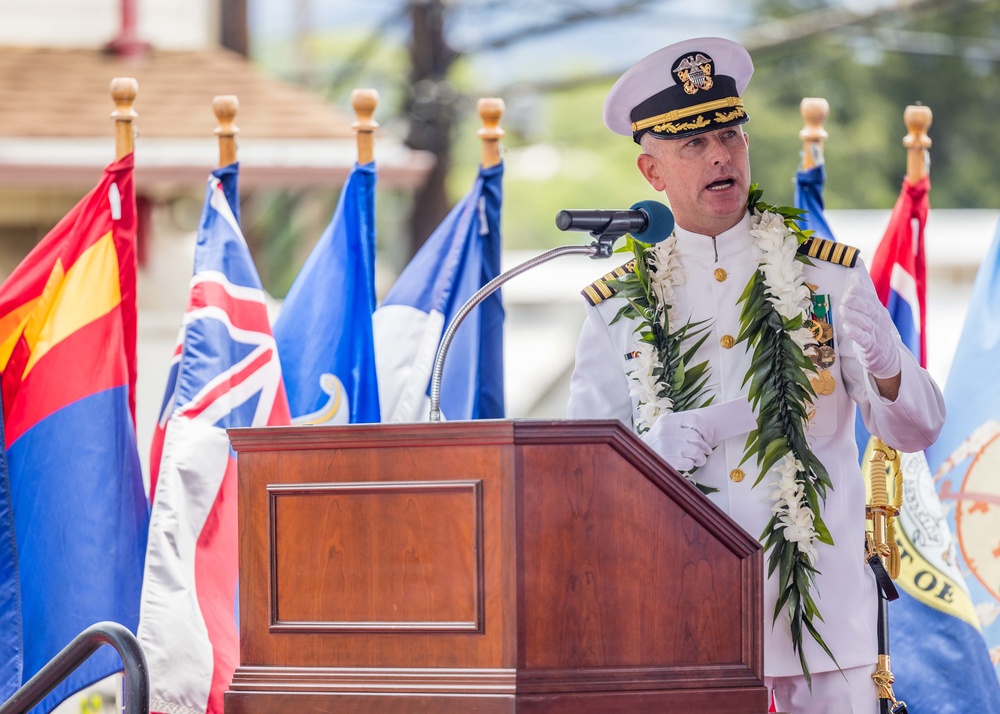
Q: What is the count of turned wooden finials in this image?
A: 6